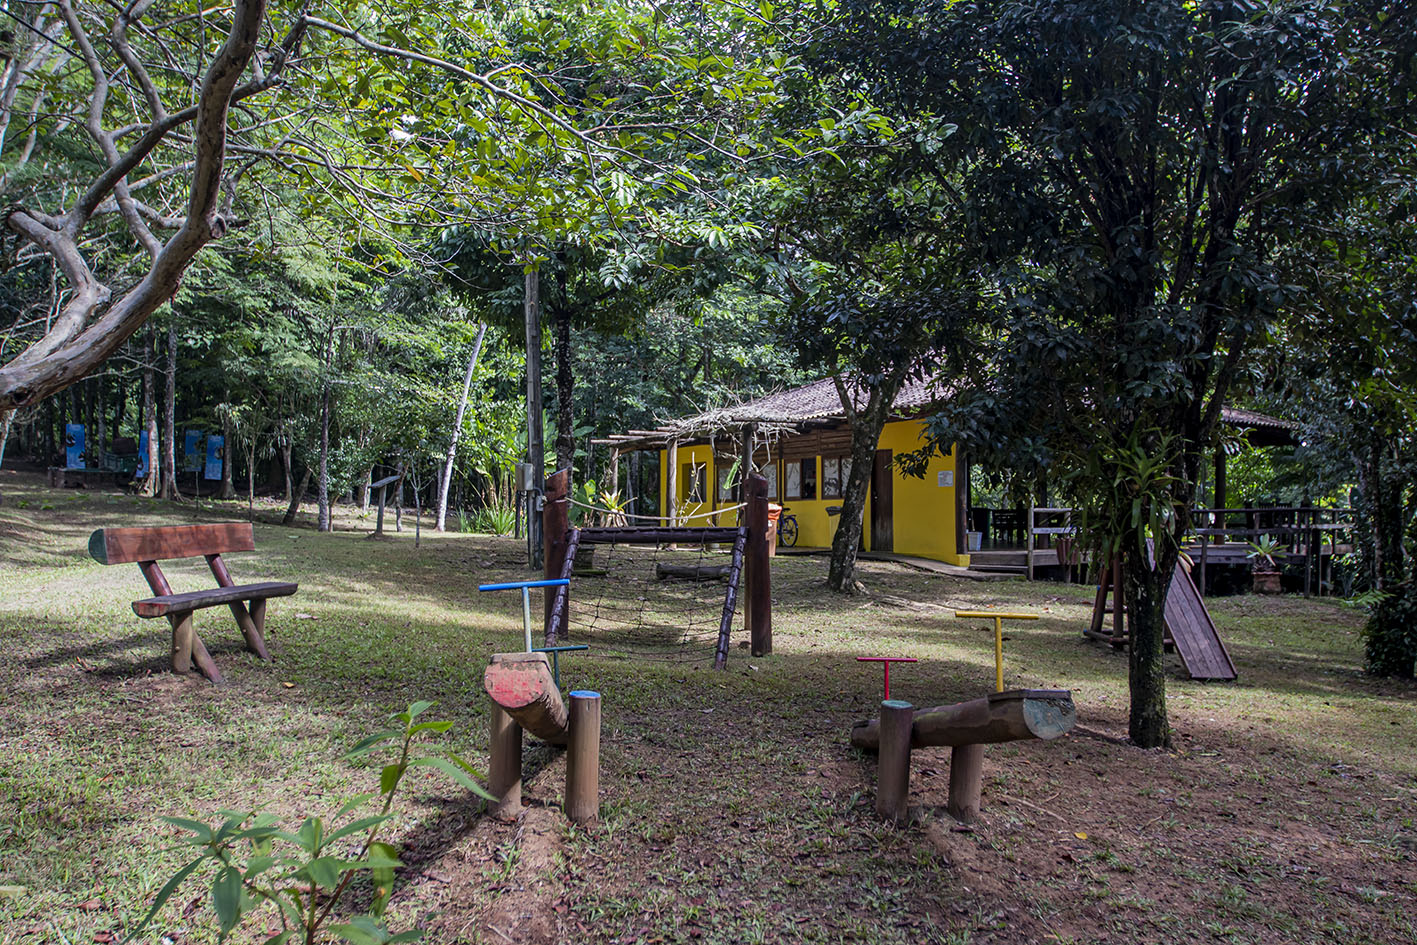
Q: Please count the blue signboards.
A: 4